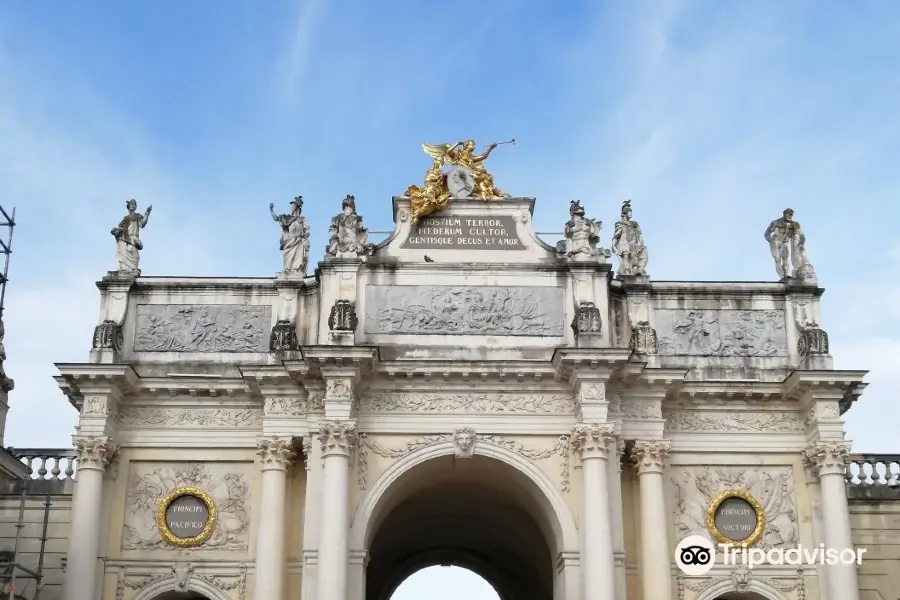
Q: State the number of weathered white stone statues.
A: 6